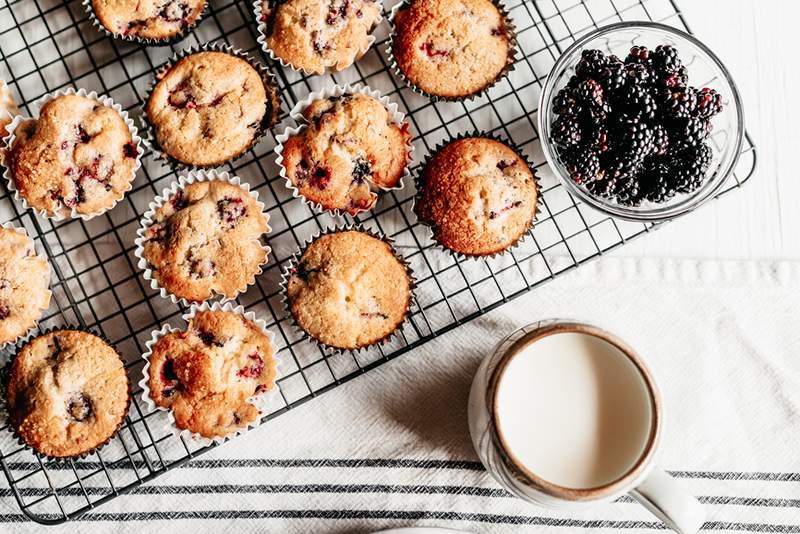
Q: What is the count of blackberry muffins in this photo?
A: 13